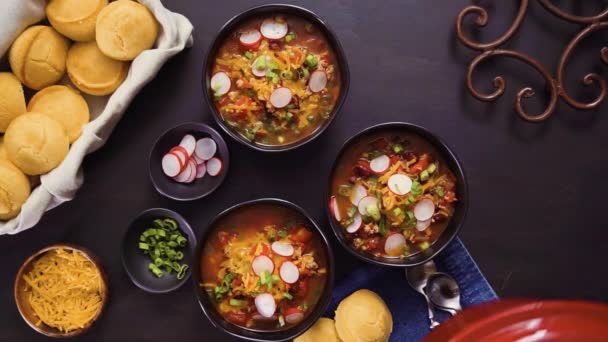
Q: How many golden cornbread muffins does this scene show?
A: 11